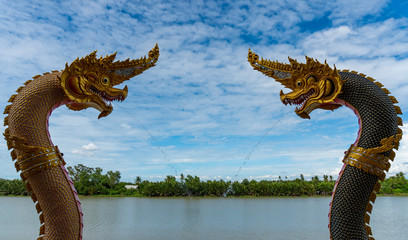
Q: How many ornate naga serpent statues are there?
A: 2